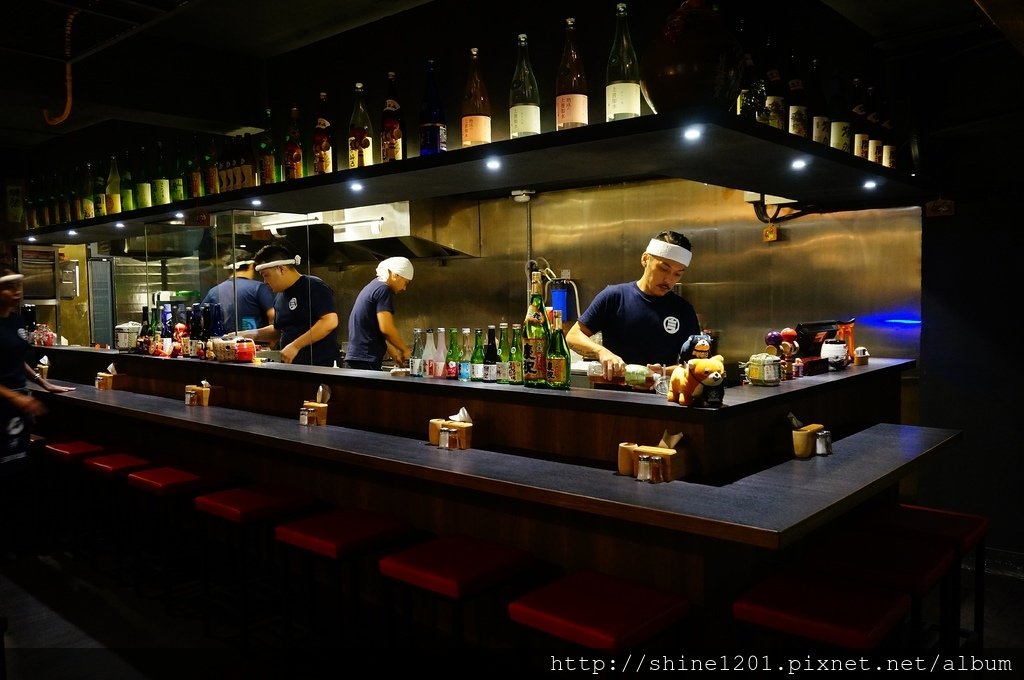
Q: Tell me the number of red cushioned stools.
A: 10